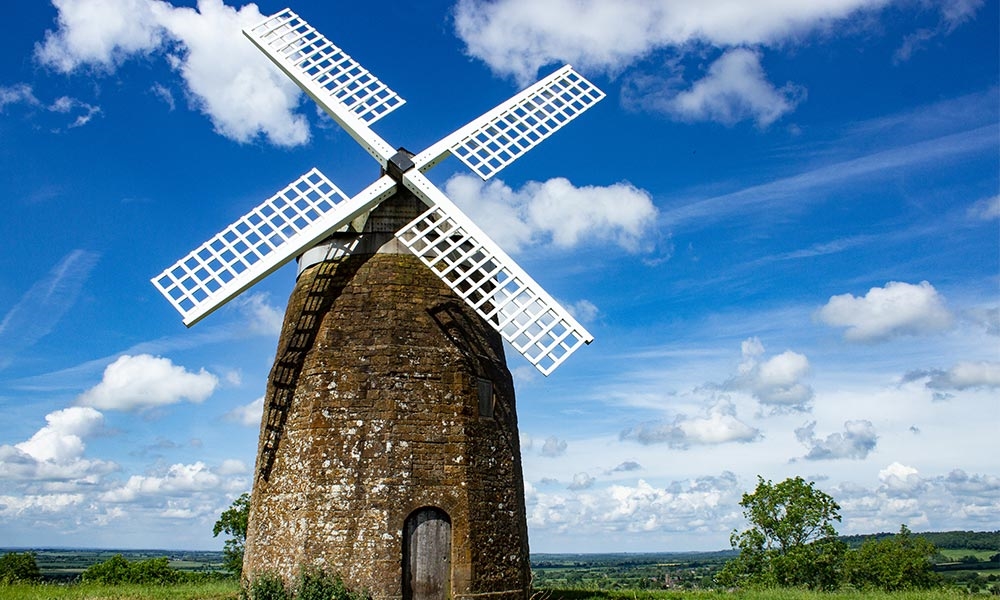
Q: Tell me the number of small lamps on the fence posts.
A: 0